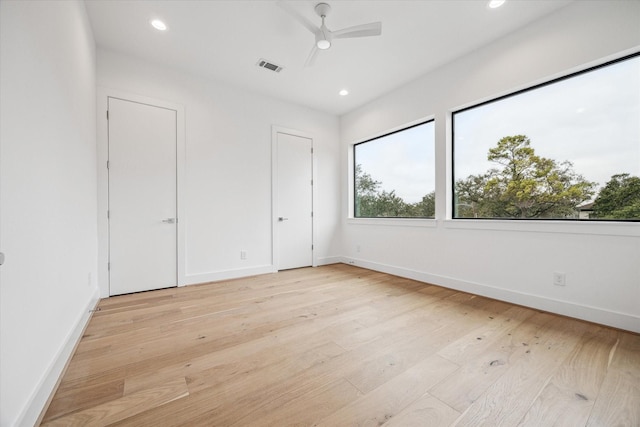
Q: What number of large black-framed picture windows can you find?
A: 2